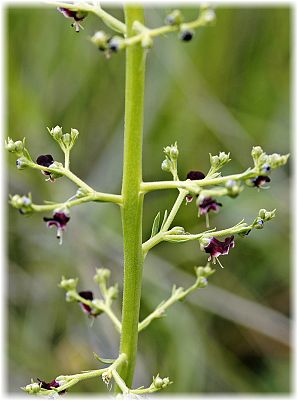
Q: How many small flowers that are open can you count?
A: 9